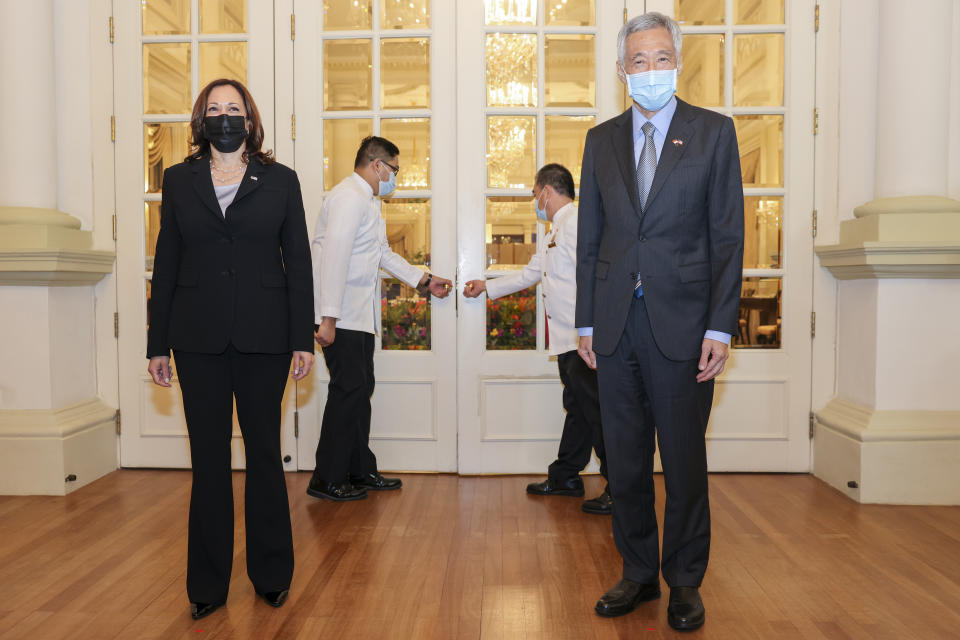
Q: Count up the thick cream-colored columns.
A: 2